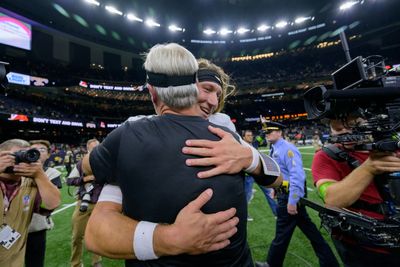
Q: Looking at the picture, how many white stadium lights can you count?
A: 12